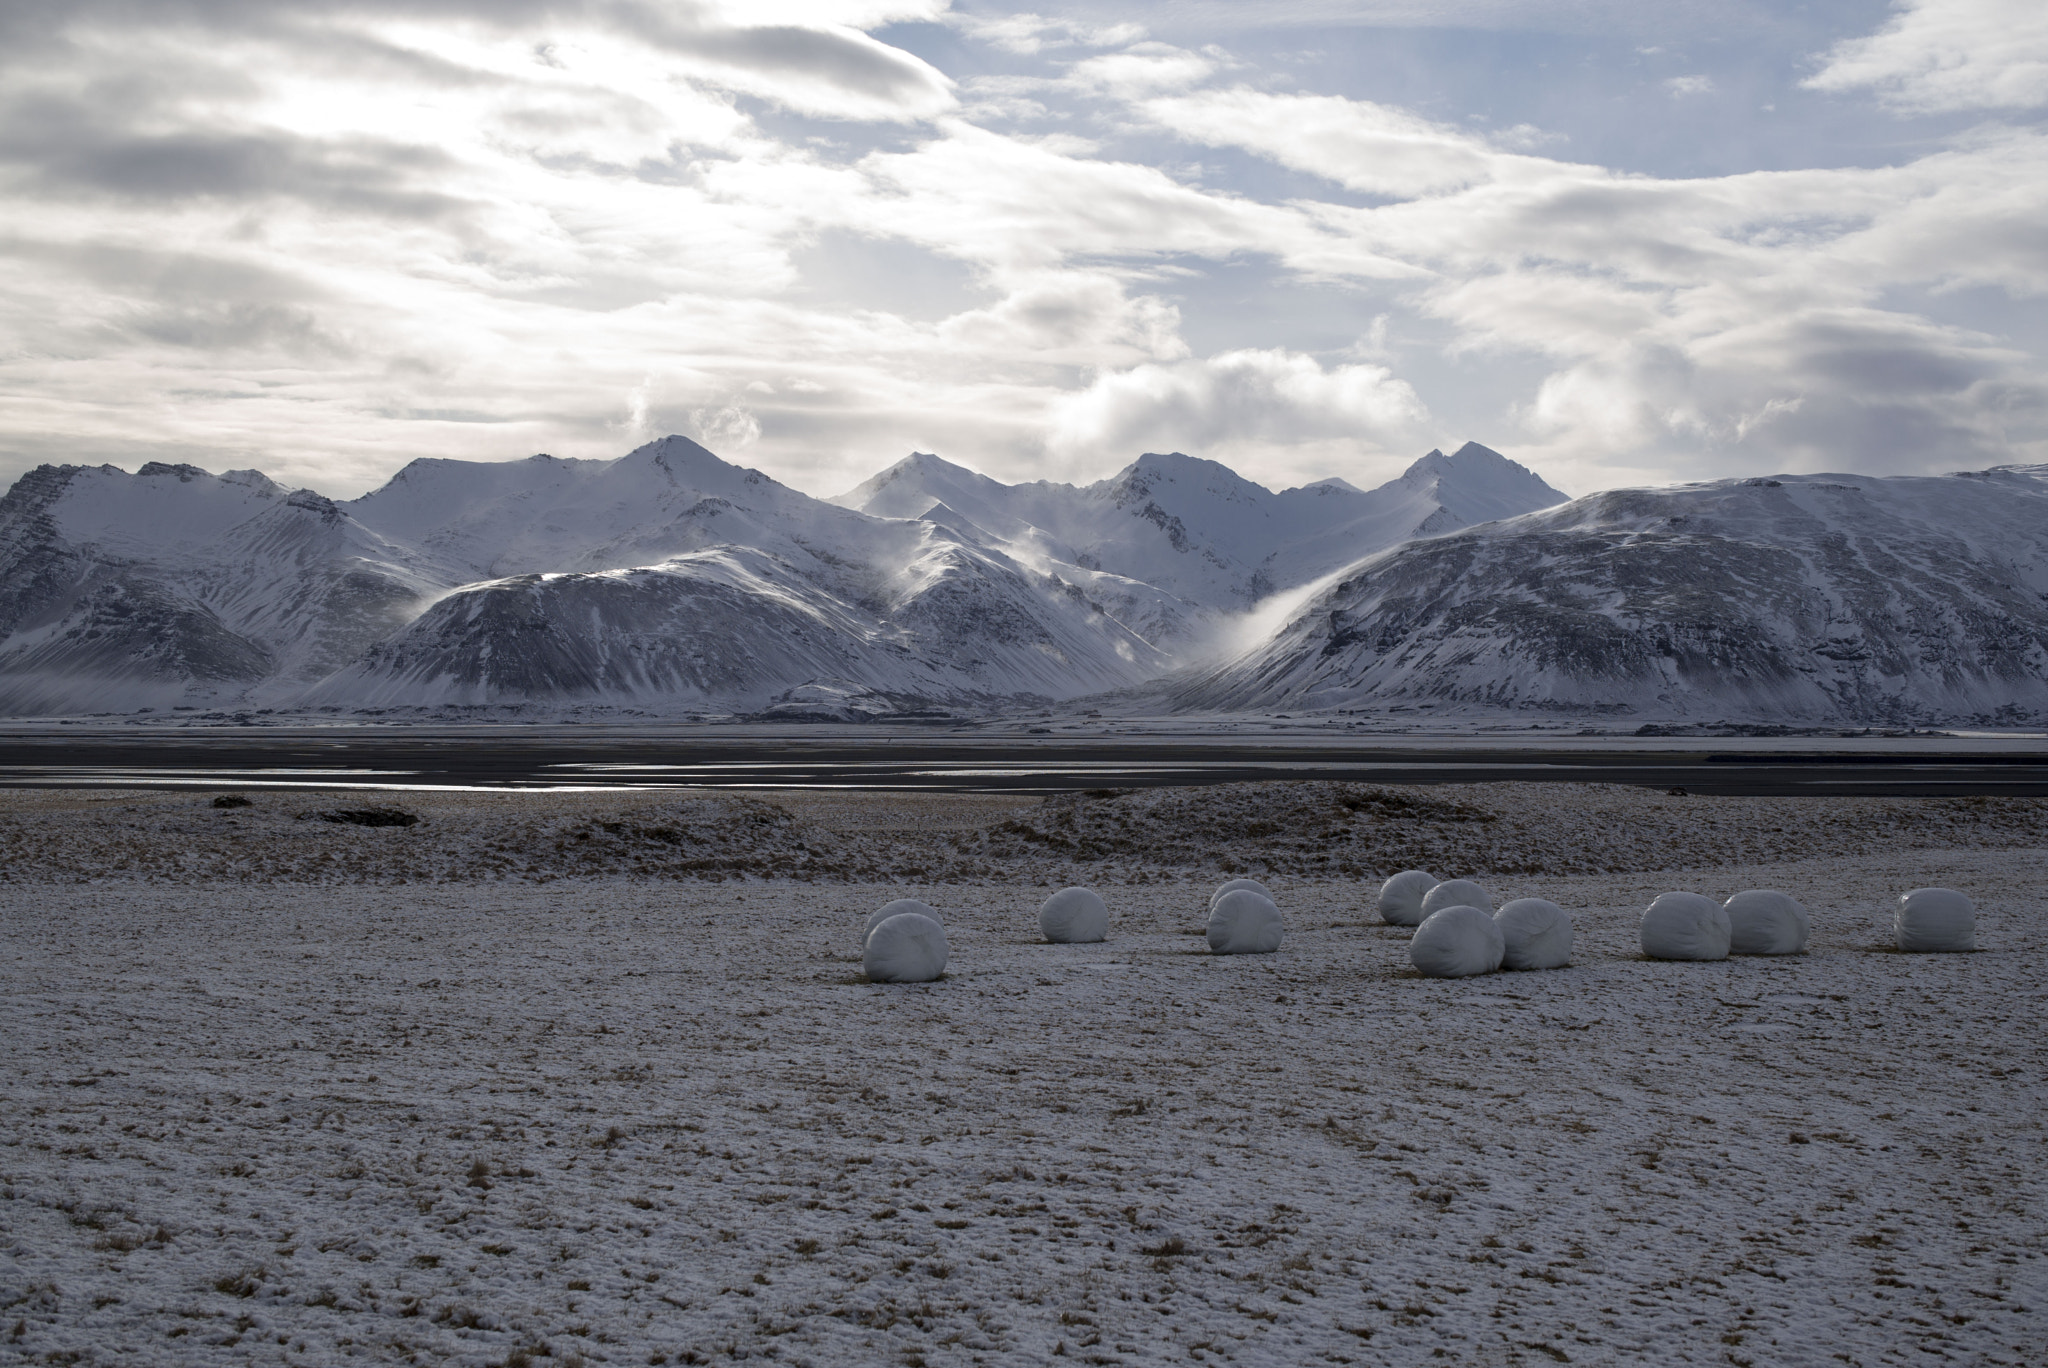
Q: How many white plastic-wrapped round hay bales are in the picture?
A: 12